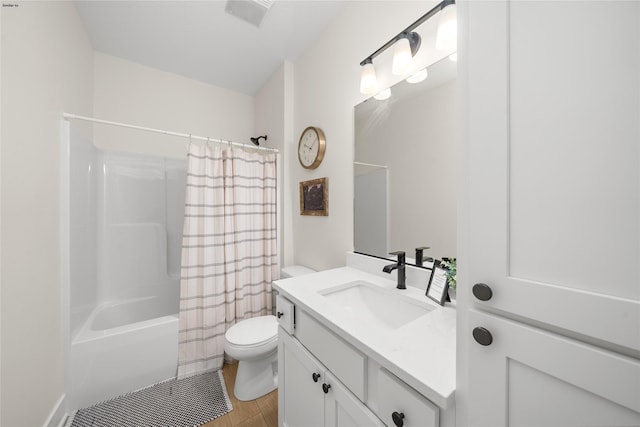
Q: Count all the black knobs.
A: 6